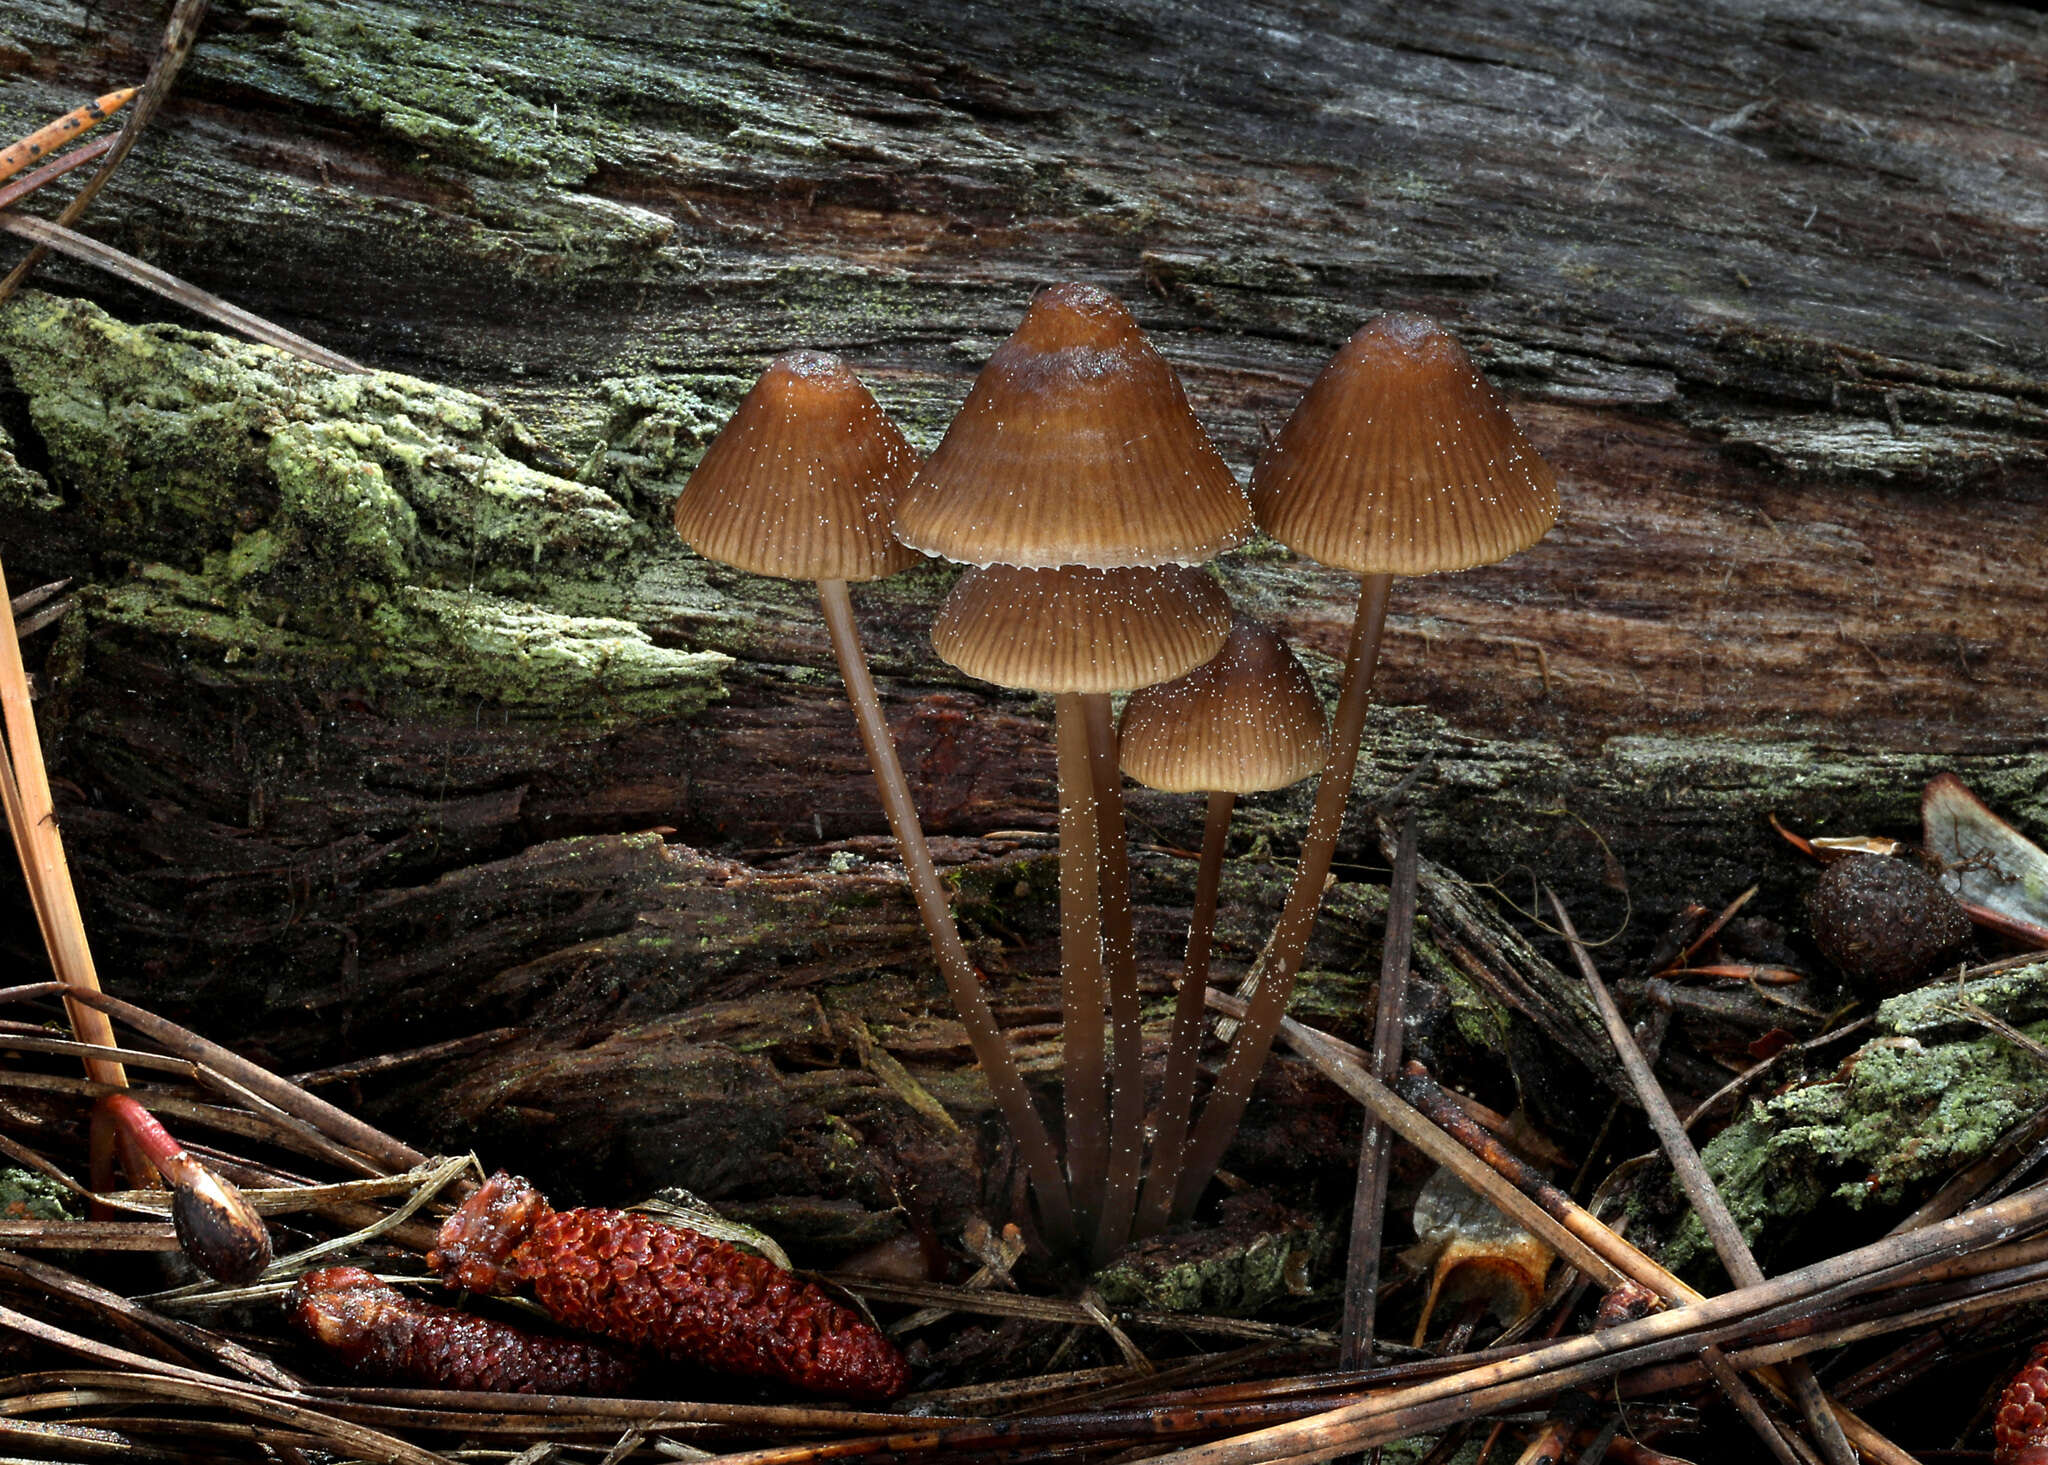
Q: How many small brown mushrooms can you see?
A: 5